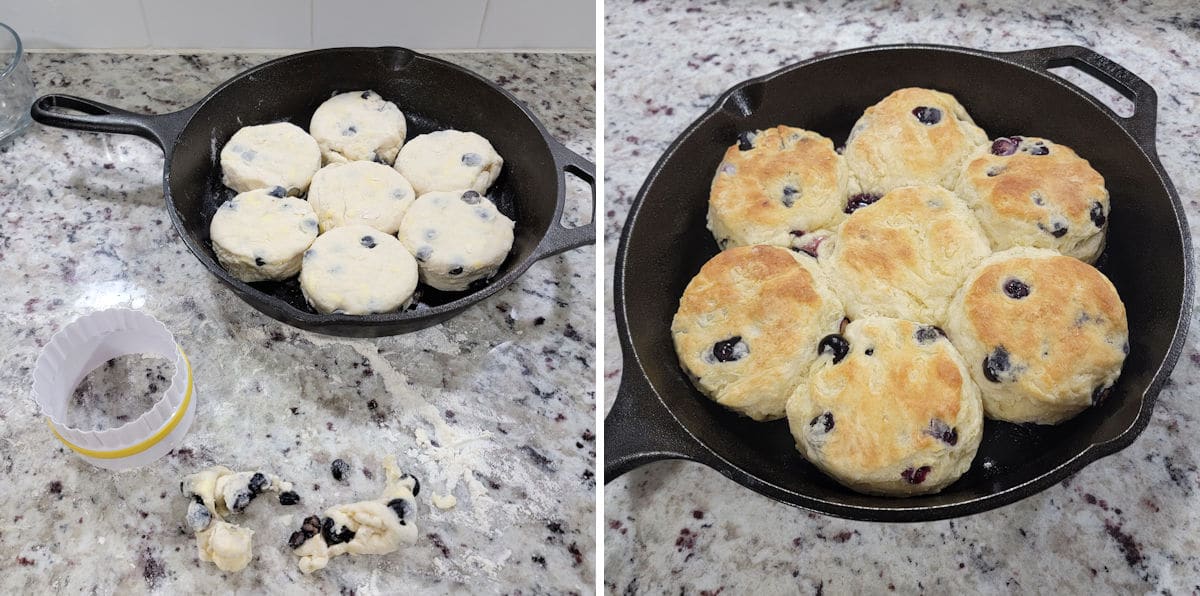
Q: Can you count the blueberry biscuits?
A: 14